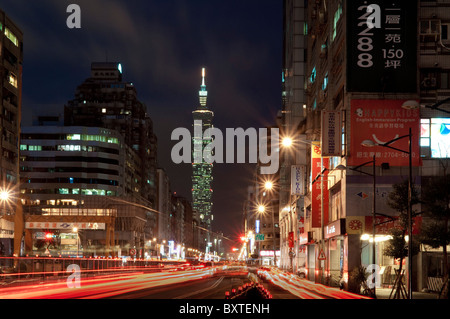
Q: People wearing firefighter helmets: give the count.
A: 0